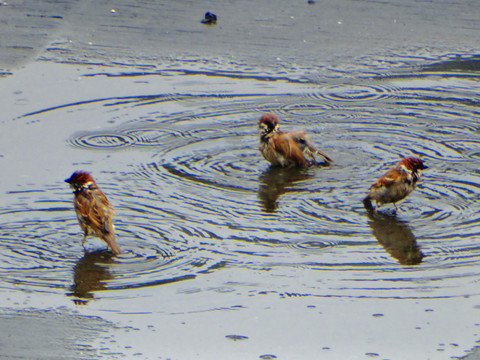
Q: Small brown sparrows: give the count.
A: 3